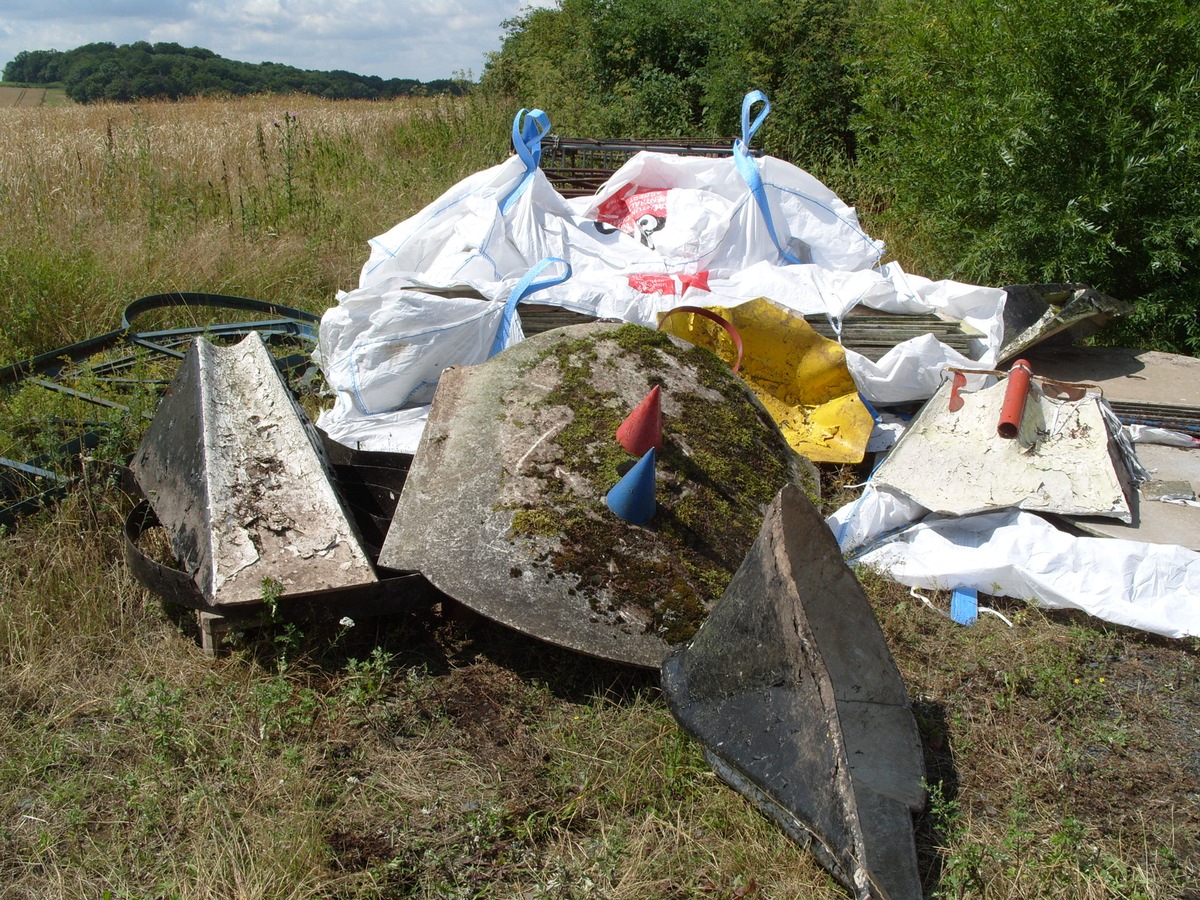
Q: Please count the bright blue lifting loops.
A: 3